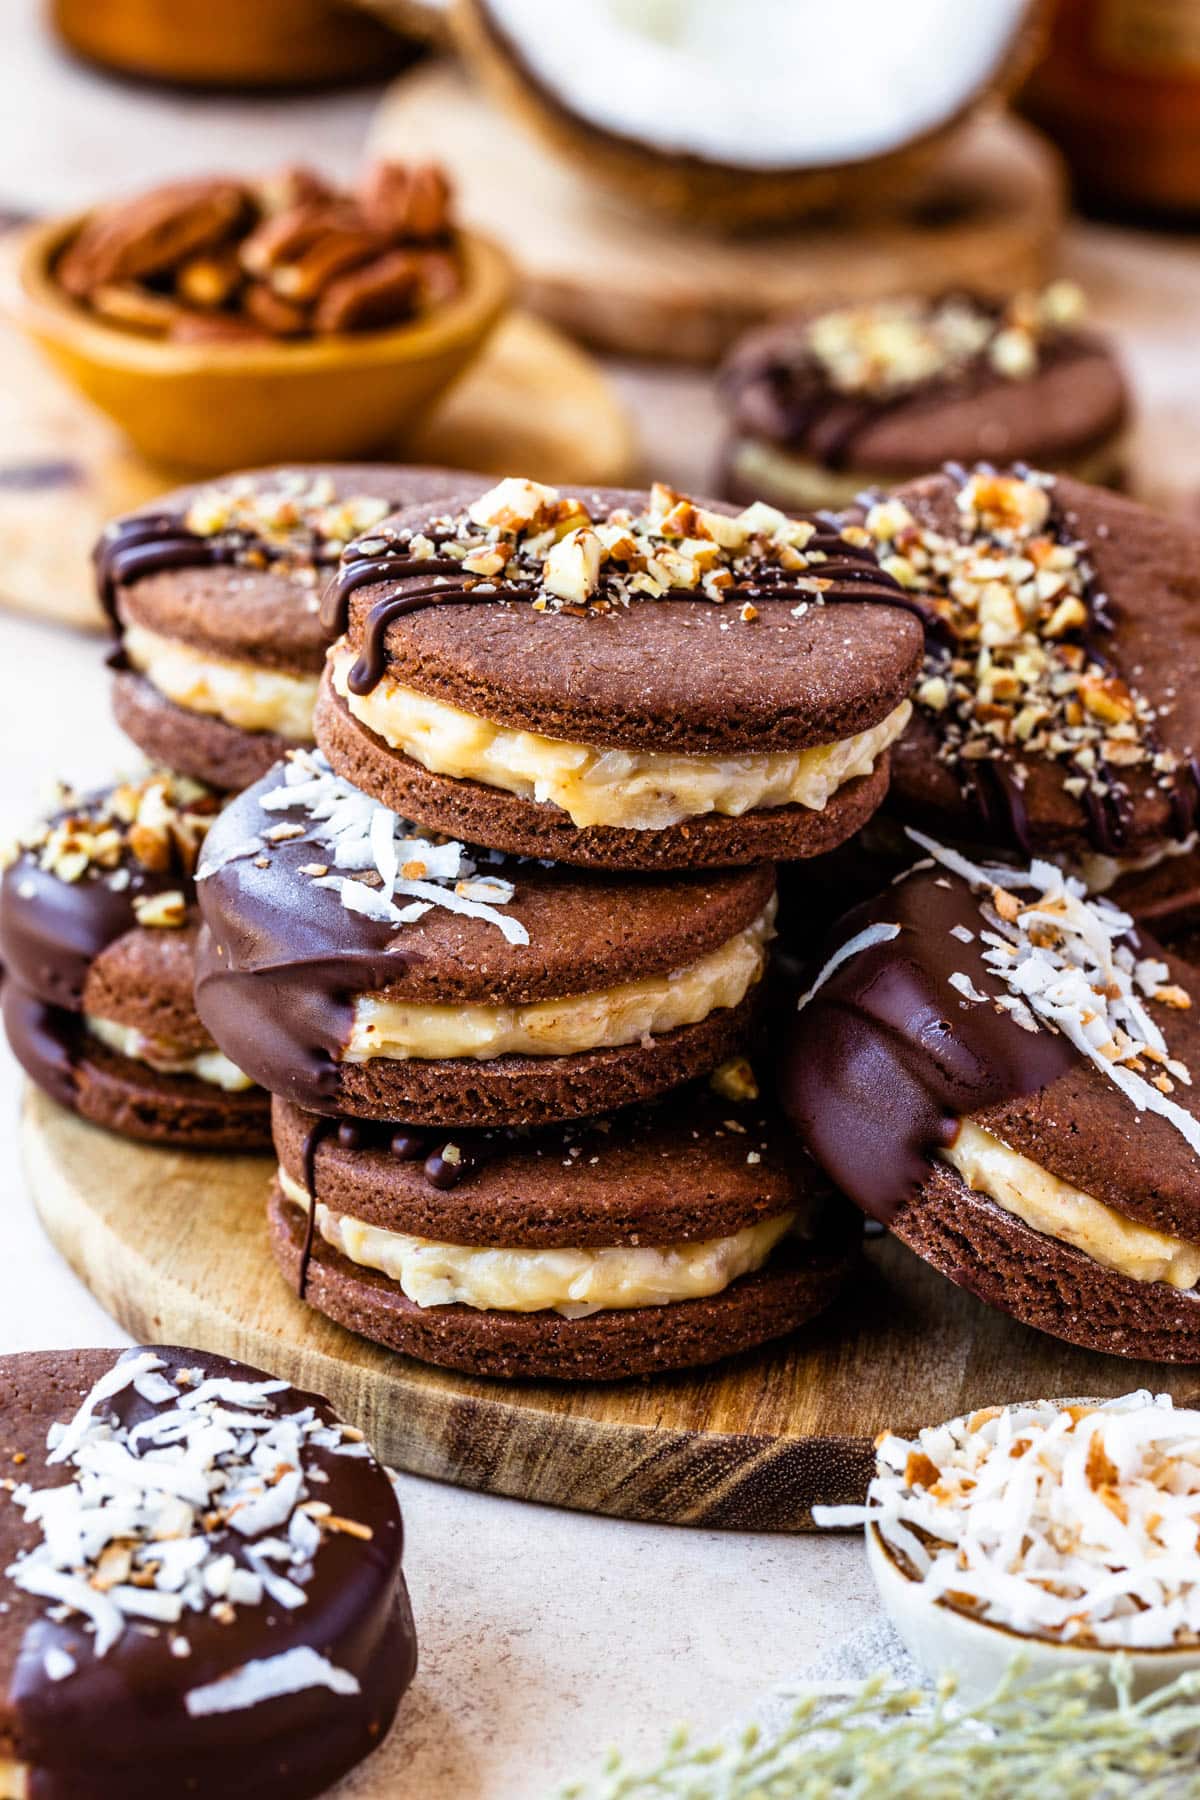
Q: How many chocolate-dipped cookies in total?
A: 4